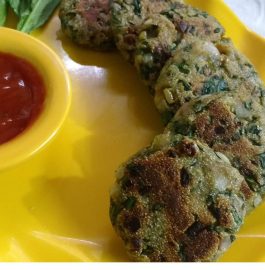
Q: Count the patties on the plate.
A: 6